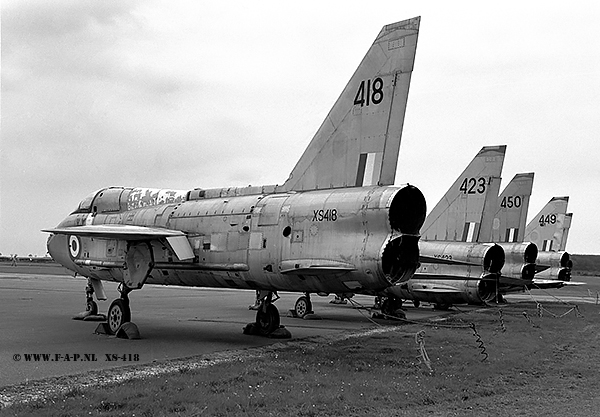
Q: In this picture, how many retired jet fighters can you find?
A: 5